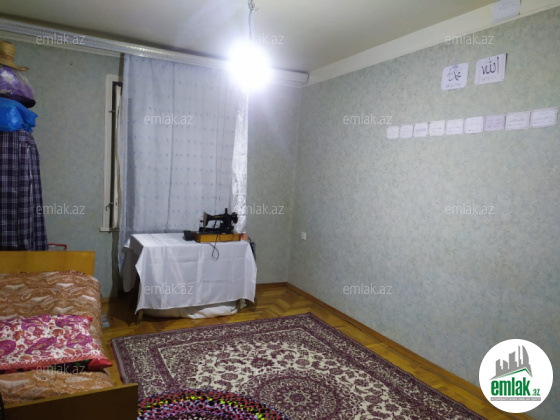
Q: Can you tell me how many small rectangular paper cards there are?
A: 9